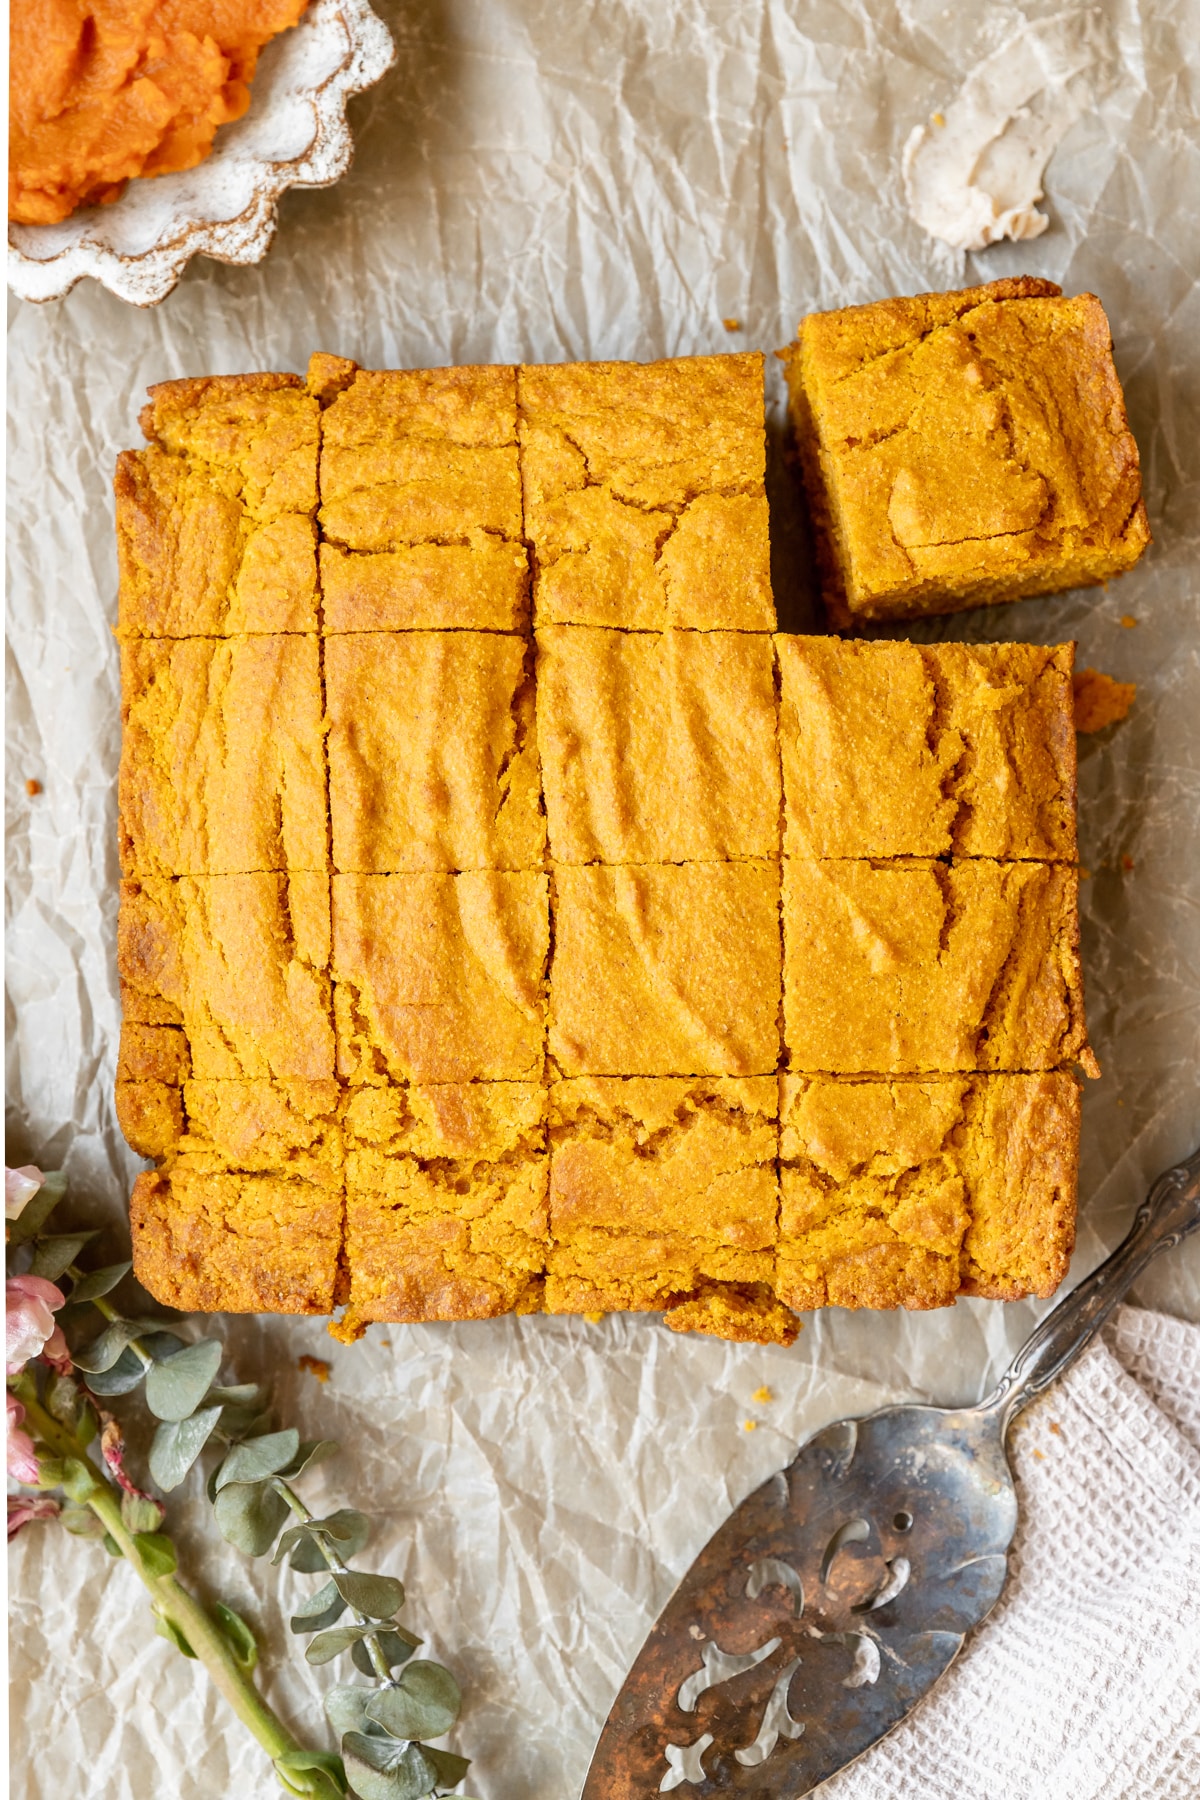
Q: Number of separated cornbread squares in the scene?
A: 1